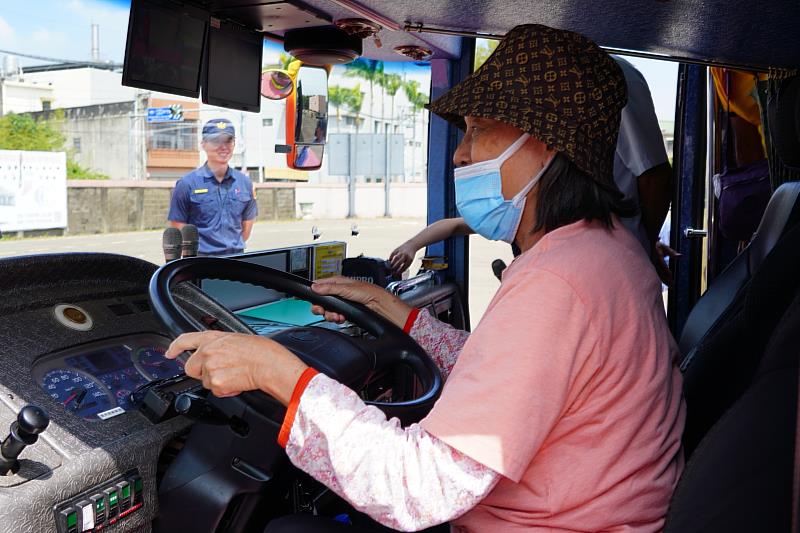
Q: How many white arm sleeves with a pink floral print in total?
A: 2